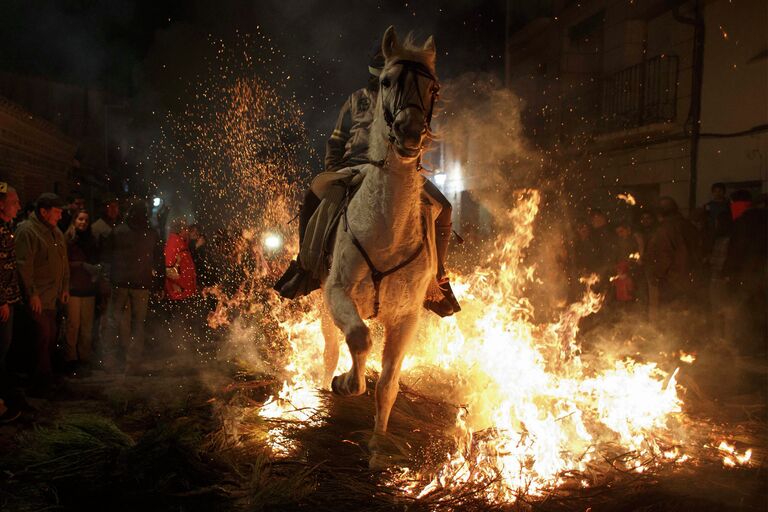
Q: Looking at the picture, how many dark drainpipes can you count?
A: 1